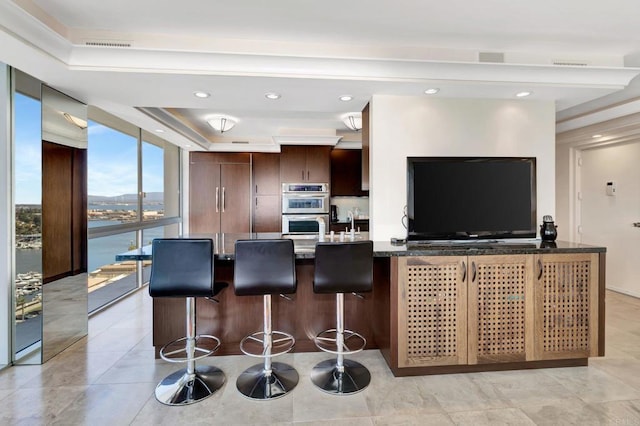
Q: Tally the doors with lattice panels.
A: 3